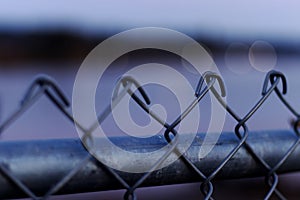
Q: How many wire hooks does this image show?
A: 4